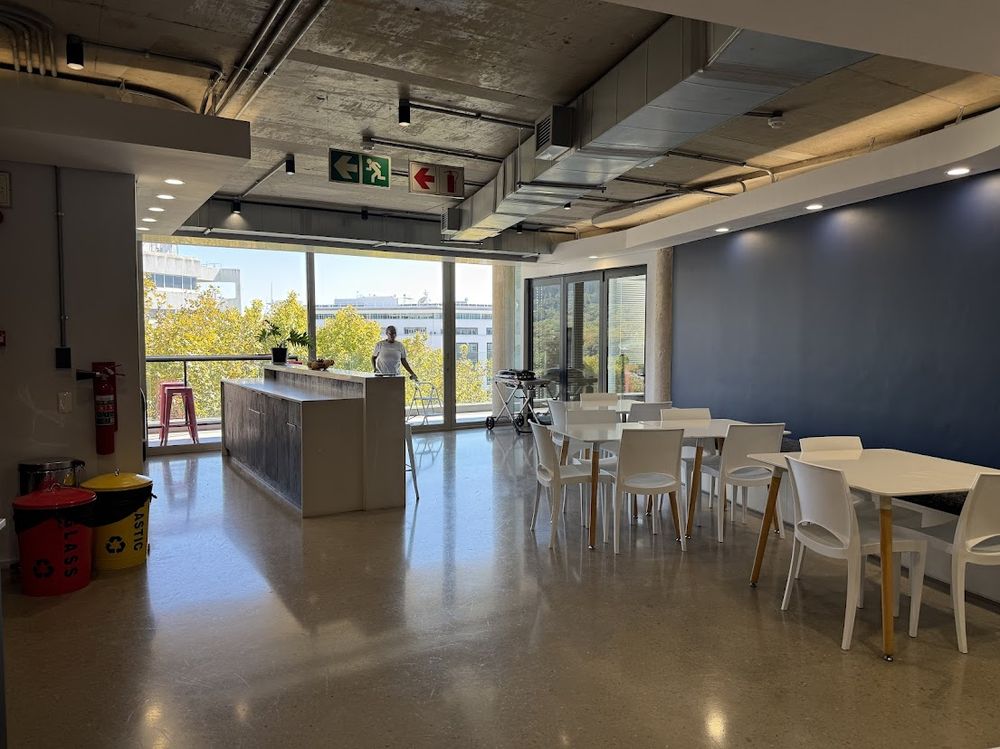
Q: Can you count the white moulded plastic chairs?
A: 11